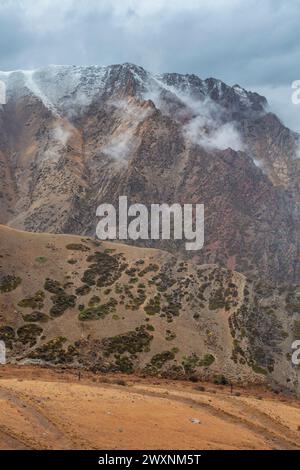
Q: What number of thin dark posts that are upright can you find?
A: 2